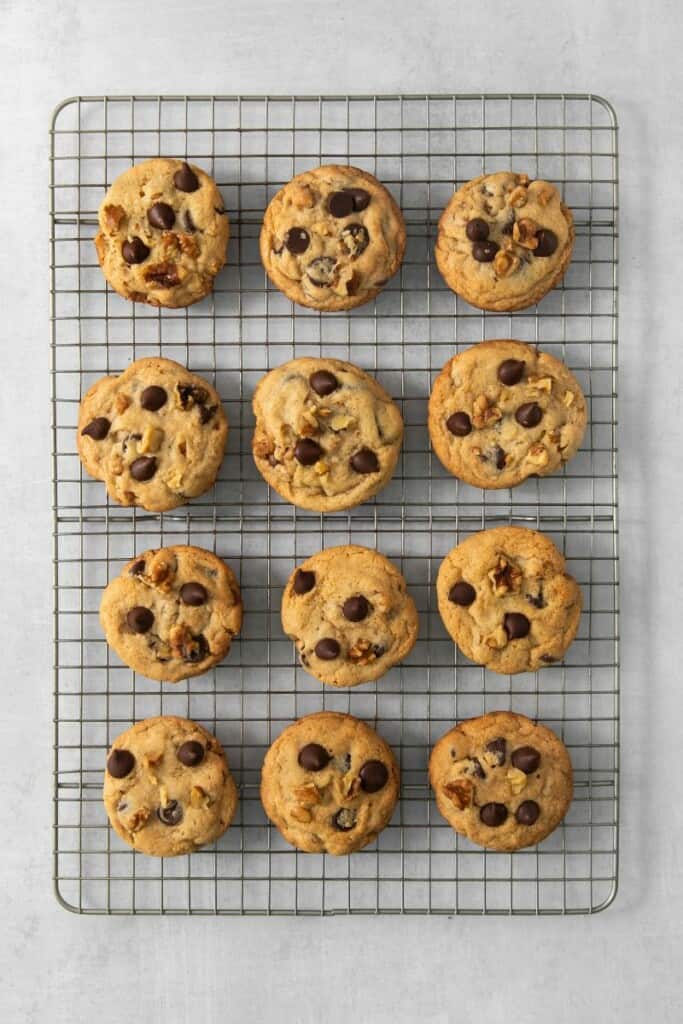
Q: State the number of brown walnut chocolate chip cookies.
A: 12